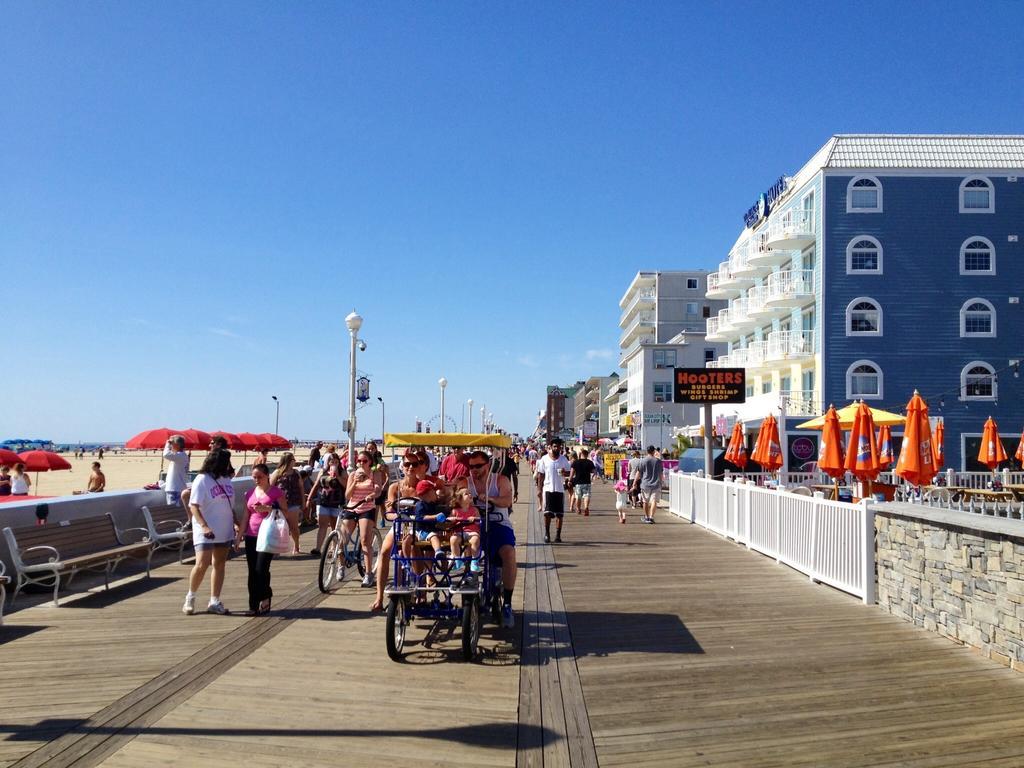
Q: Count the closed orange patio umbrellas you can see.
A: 9